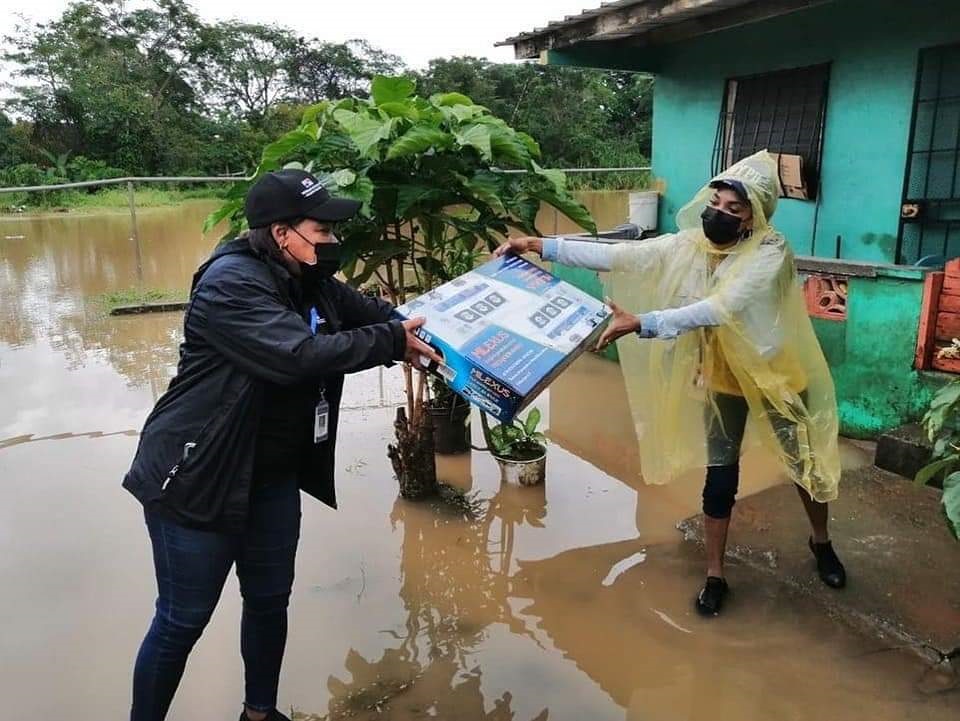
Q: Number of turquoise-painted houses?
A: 1